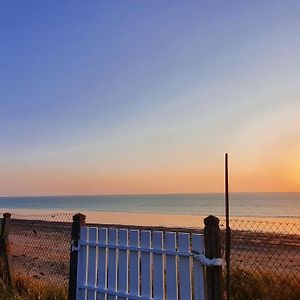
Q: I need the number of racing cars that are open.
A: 0